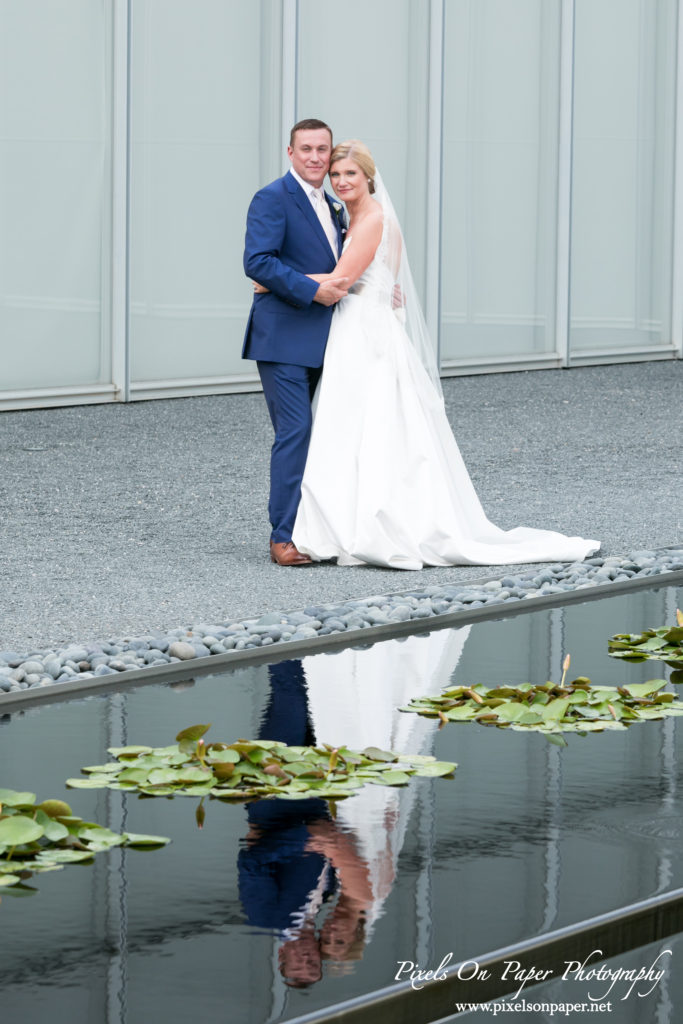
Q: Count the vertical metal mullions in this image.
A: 5